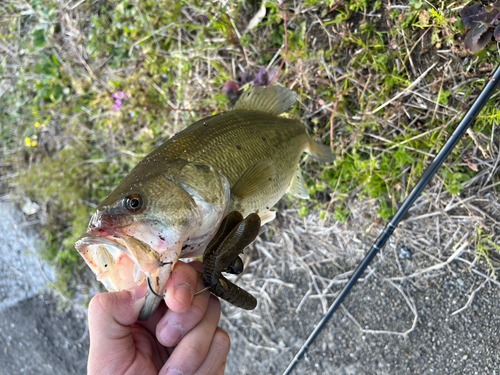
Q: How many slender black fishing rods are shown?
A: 1